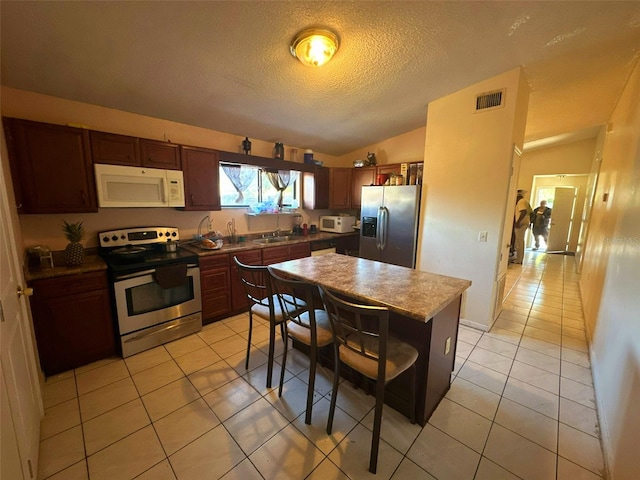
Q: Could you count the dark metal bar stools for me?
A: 3